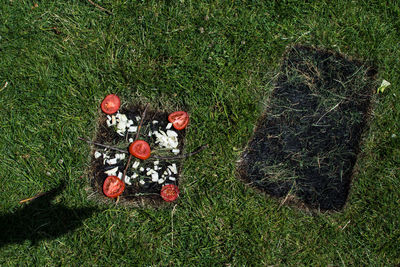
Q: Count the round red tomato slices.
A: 5